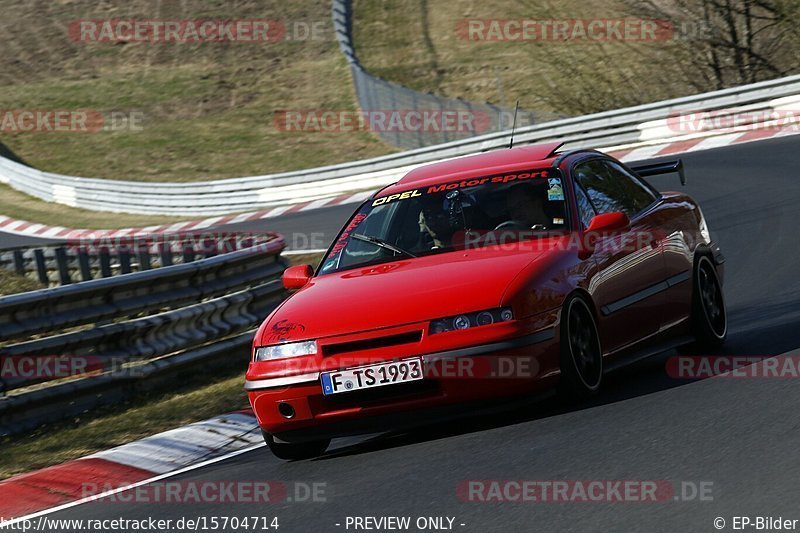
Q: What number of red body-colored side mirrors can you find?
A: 2